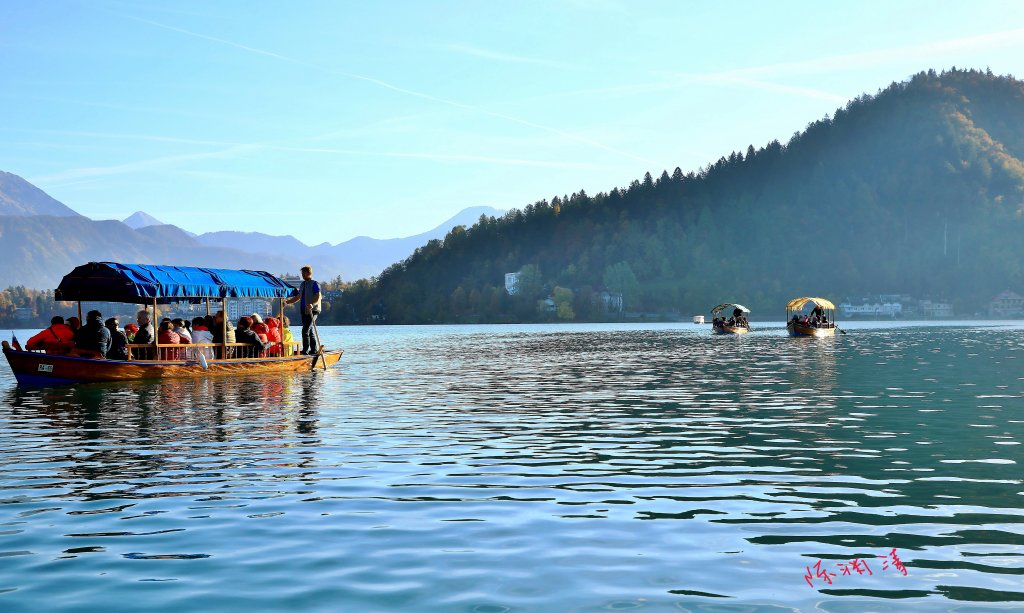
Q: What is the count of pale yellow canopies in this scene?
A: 1